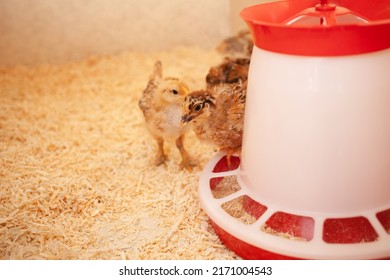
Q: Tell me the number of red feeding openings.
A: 6